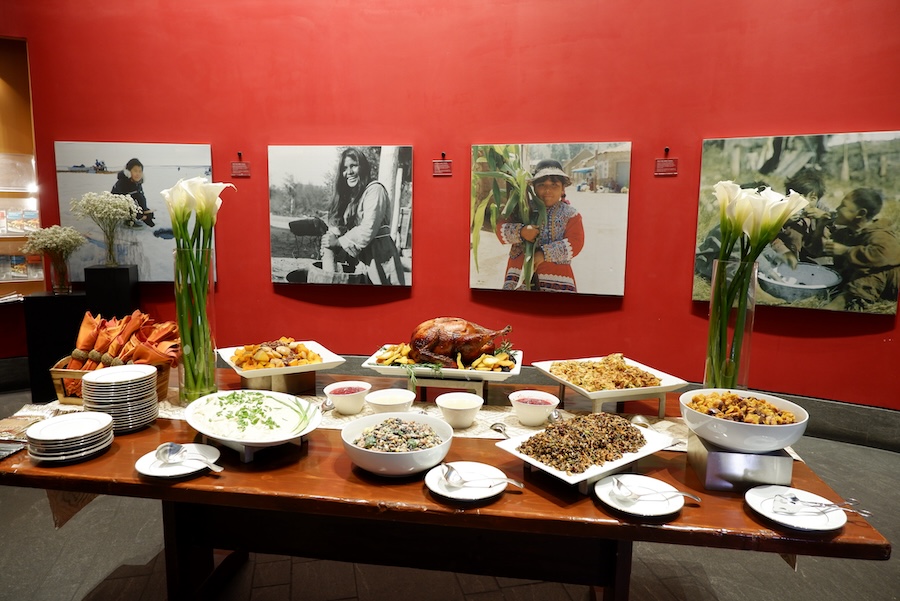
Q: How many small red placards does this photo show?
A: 3